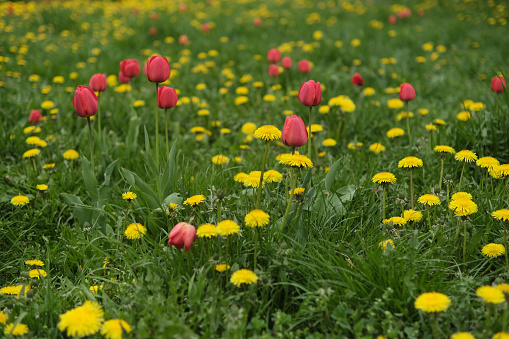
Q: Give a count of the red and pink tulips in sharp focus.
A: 6